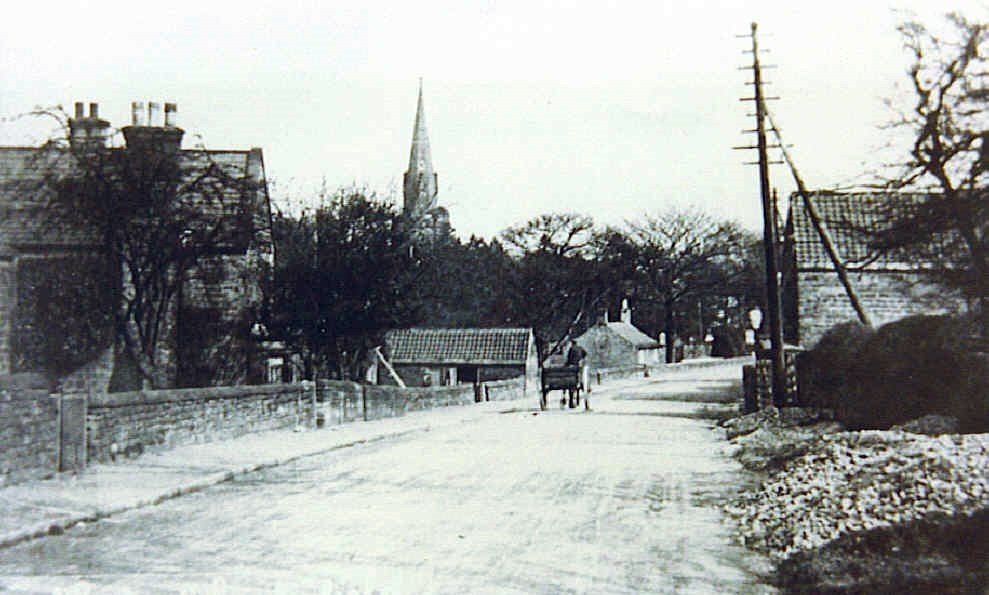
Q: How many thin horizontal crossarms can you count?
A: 9